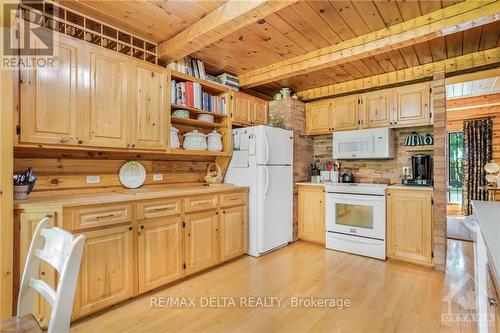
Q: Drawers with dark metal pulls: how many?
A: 4